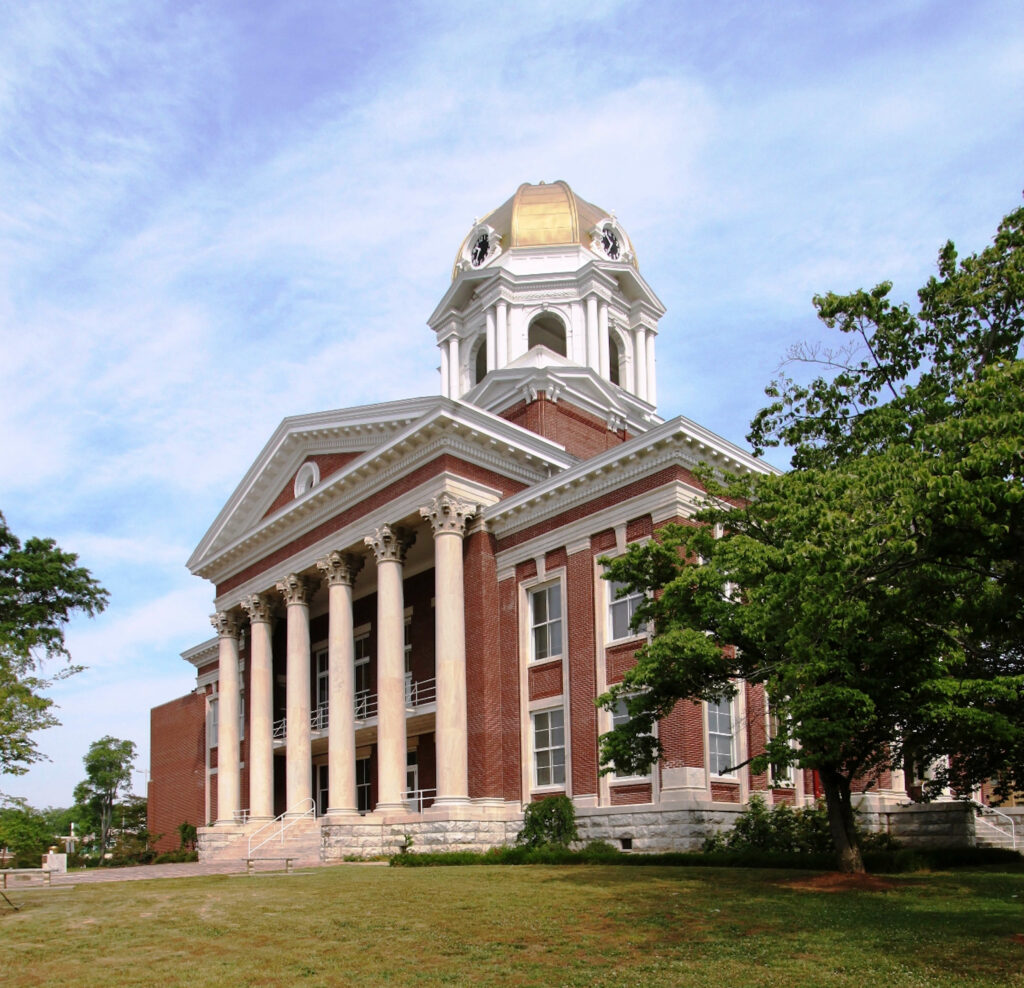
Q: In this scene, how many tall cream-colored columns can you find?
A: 6